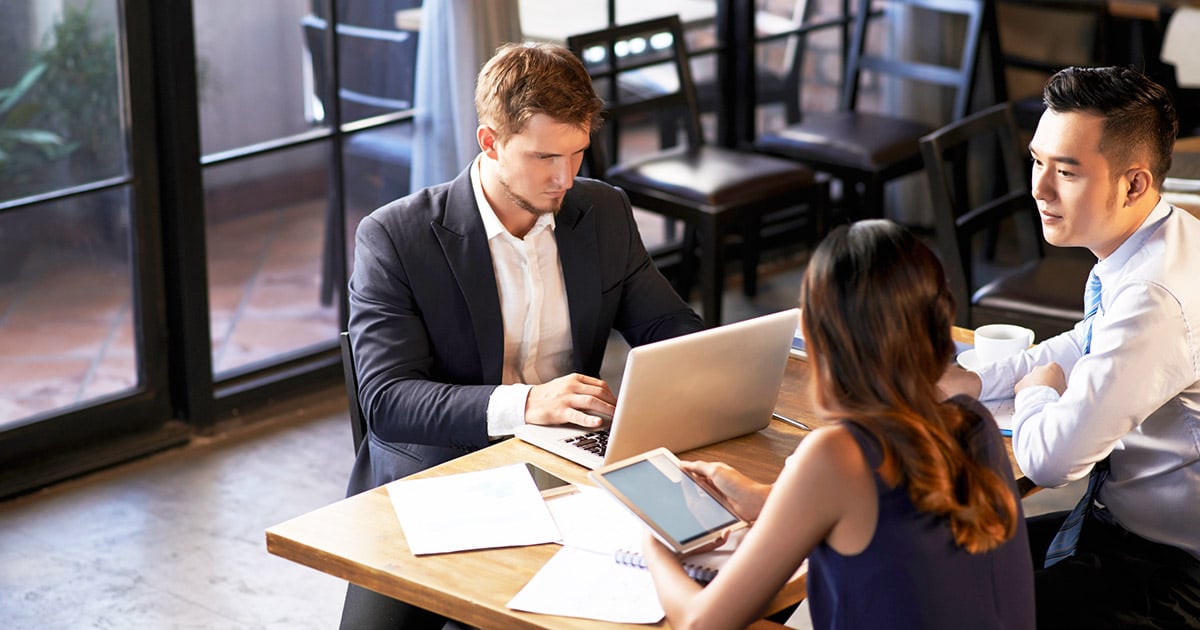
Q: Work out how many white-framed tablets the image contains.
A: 1